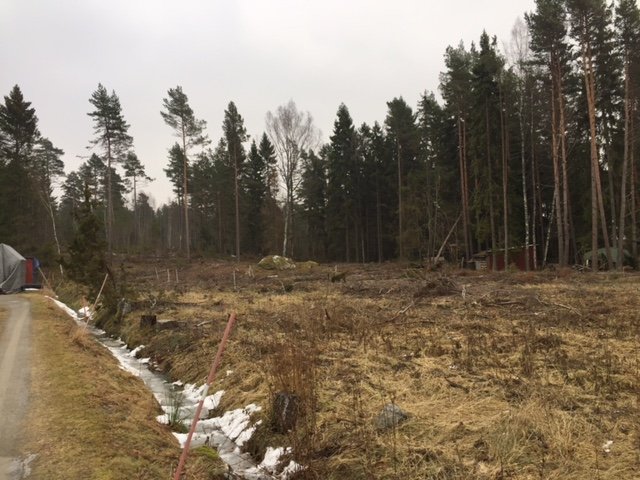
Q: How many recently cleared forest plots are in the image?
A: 1